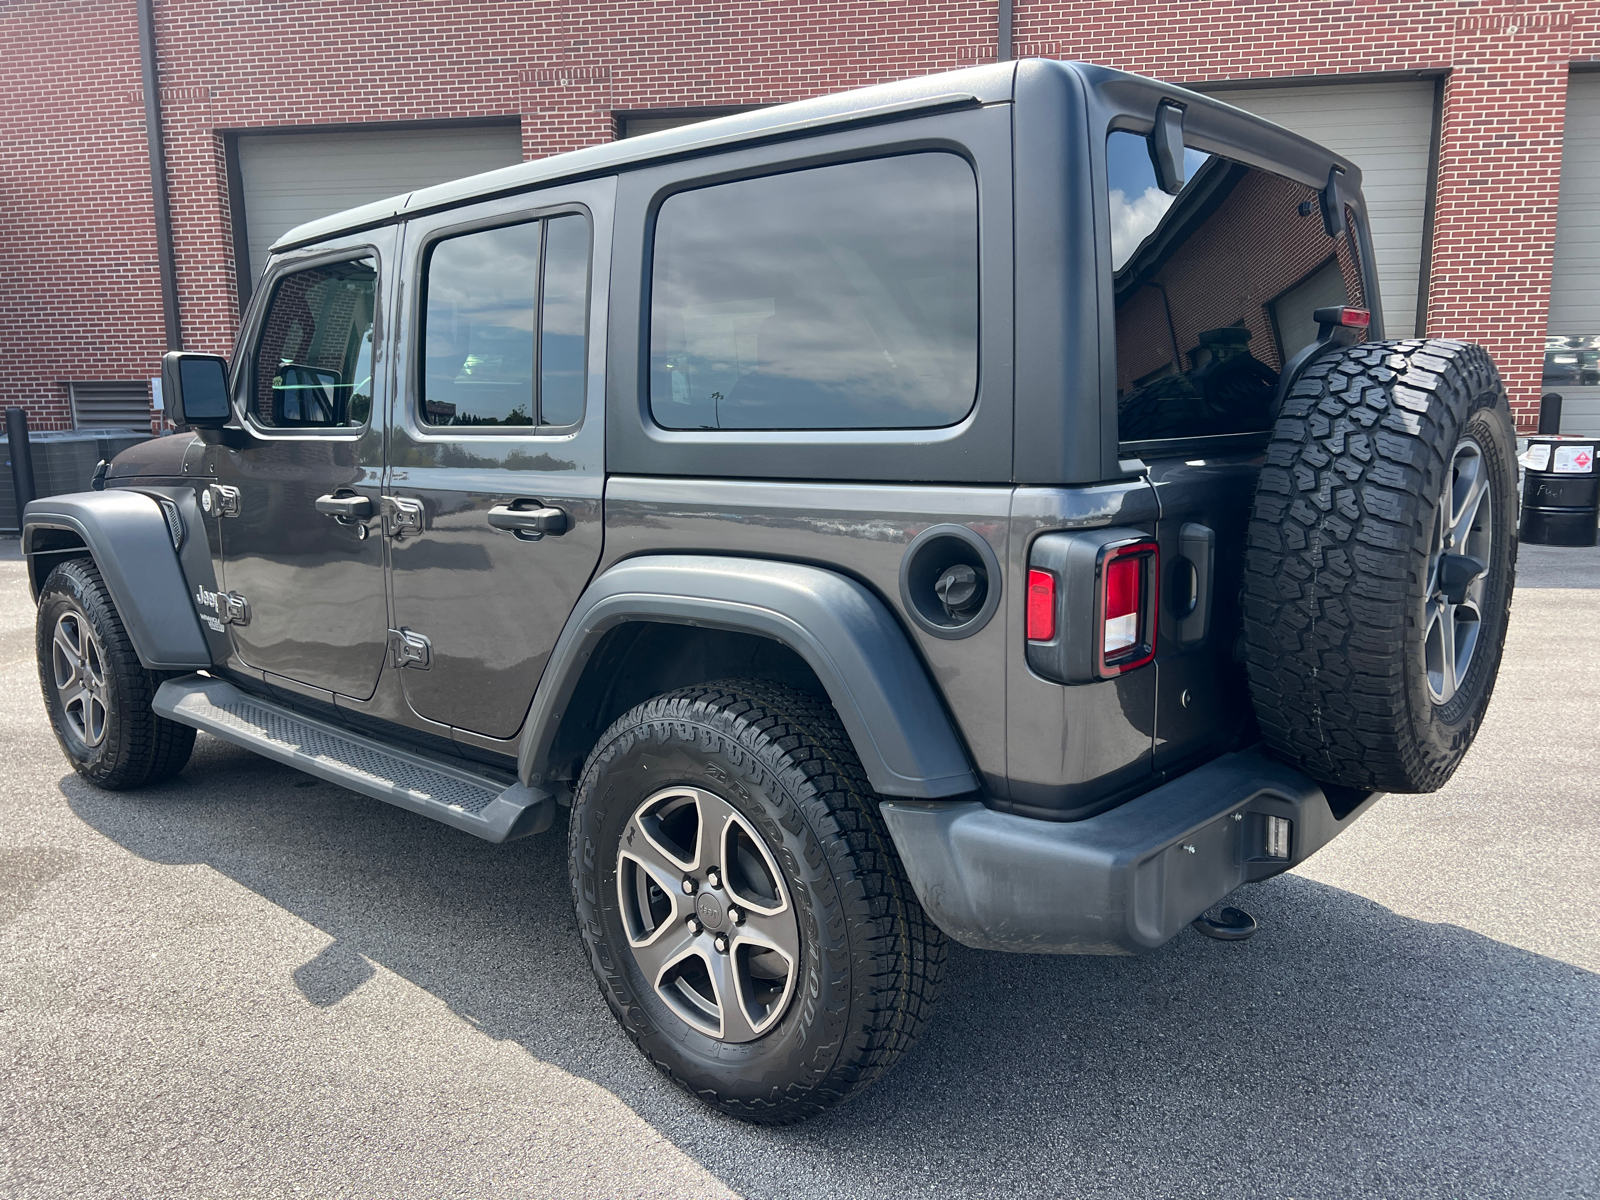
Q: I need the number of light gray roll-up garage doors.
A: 4